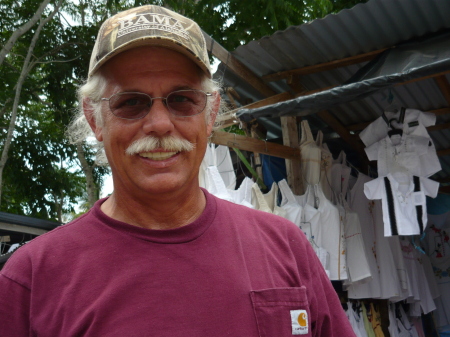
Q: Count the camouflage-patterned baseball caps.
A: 1